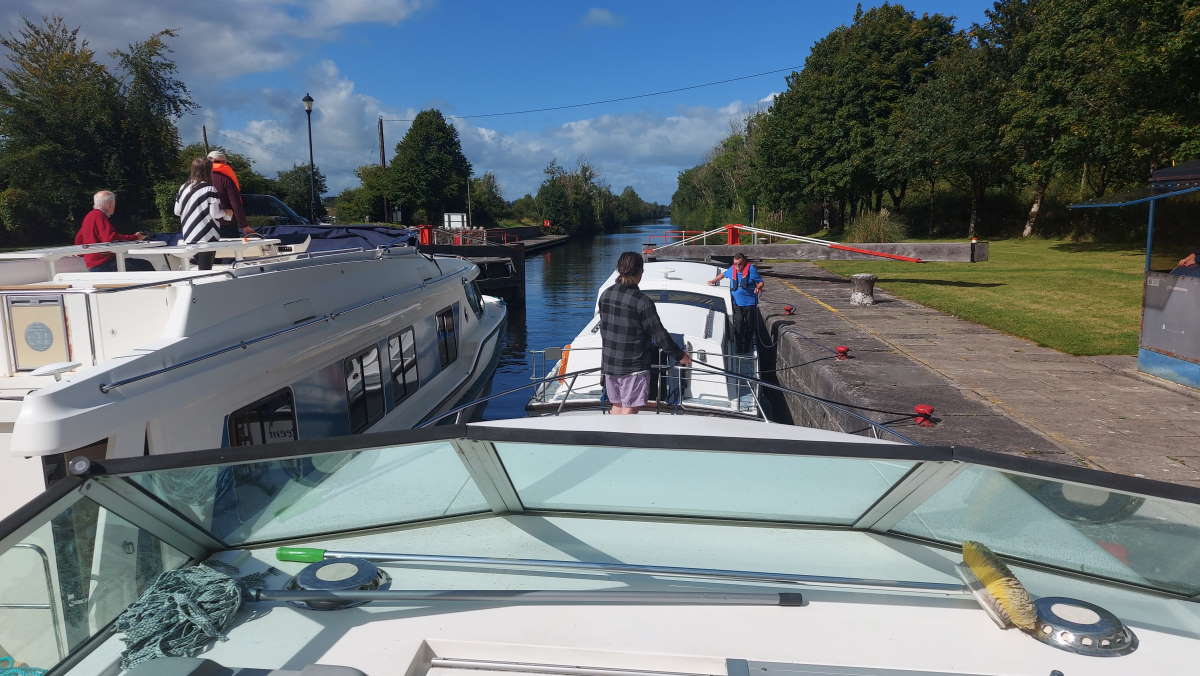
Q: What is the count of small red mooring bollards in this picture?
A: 3